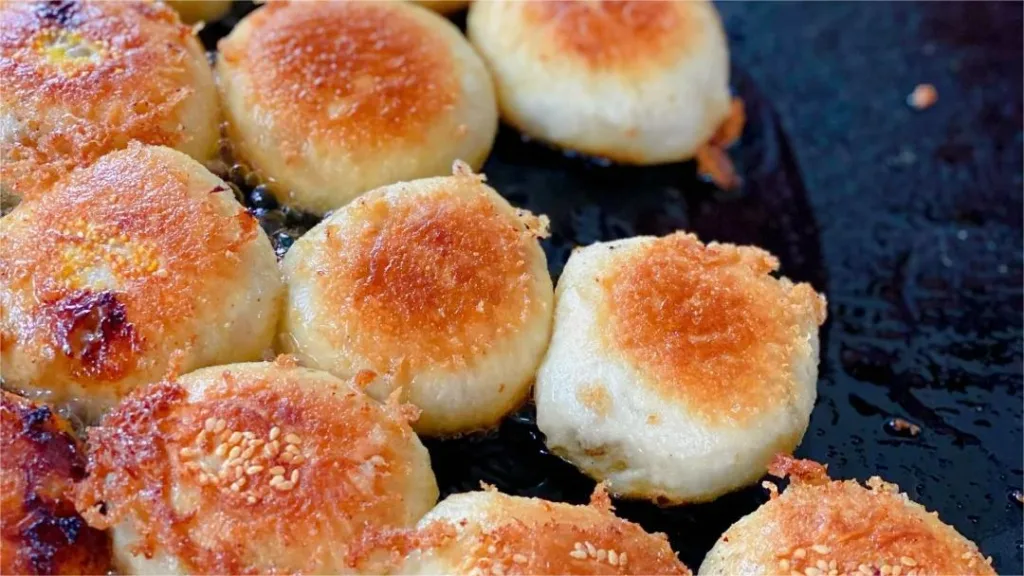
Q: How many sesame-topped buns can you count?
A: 3